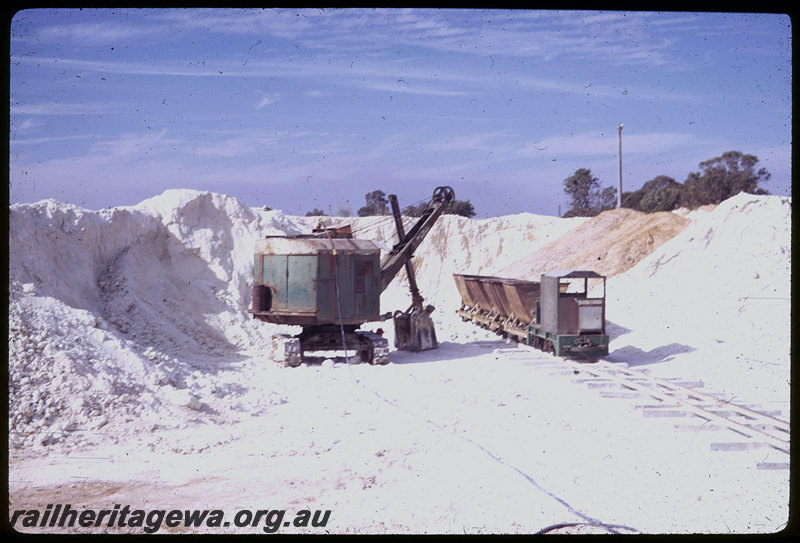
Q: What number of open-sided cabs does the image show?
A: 1